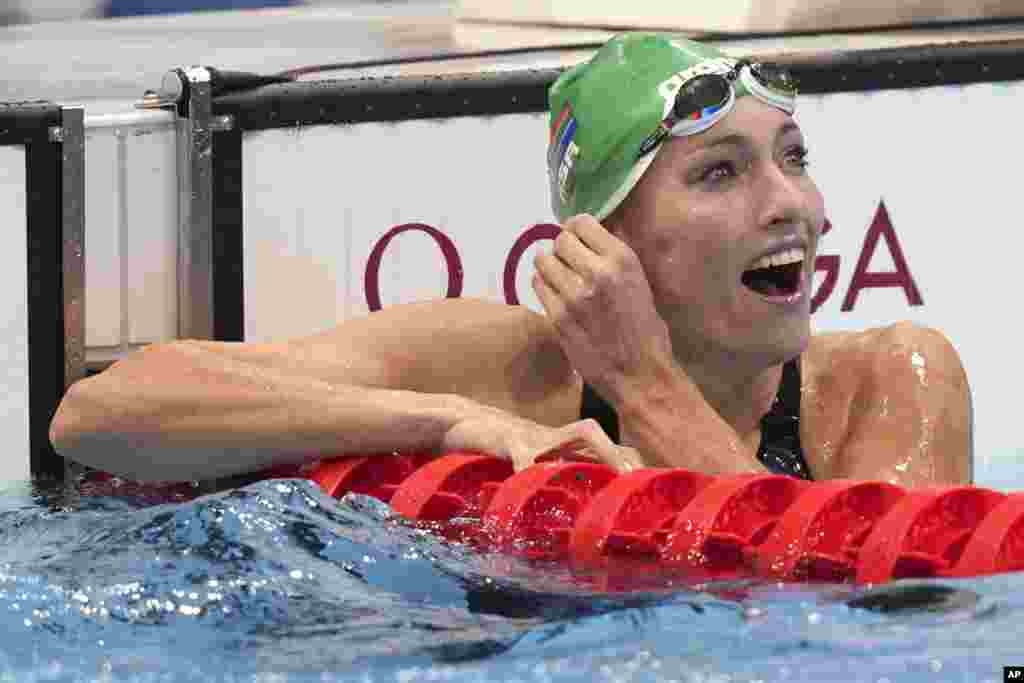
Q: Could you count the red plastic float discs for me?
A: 8